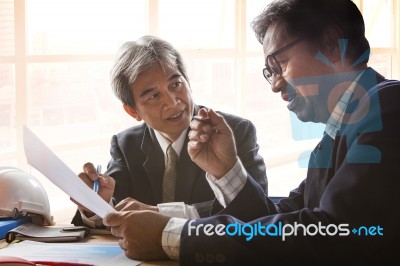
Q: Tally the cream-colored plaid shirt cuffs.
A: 2